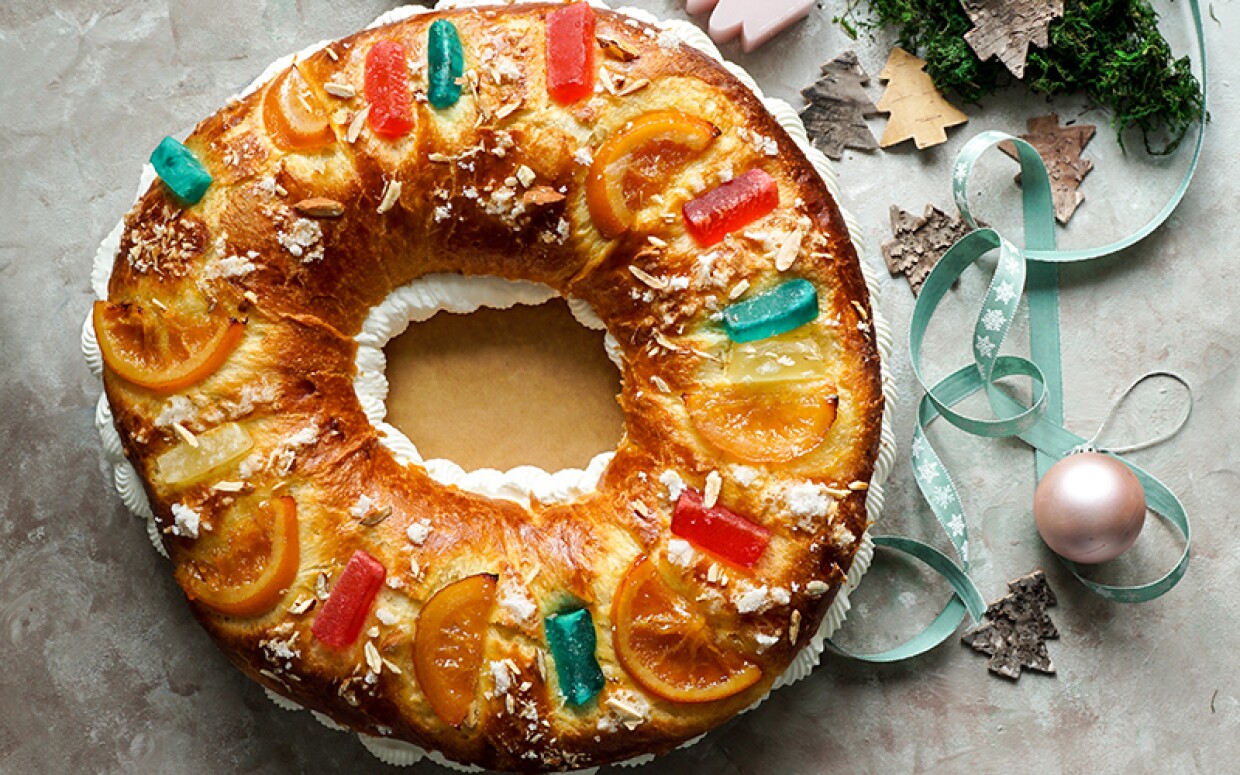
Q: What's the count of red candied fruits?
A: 5